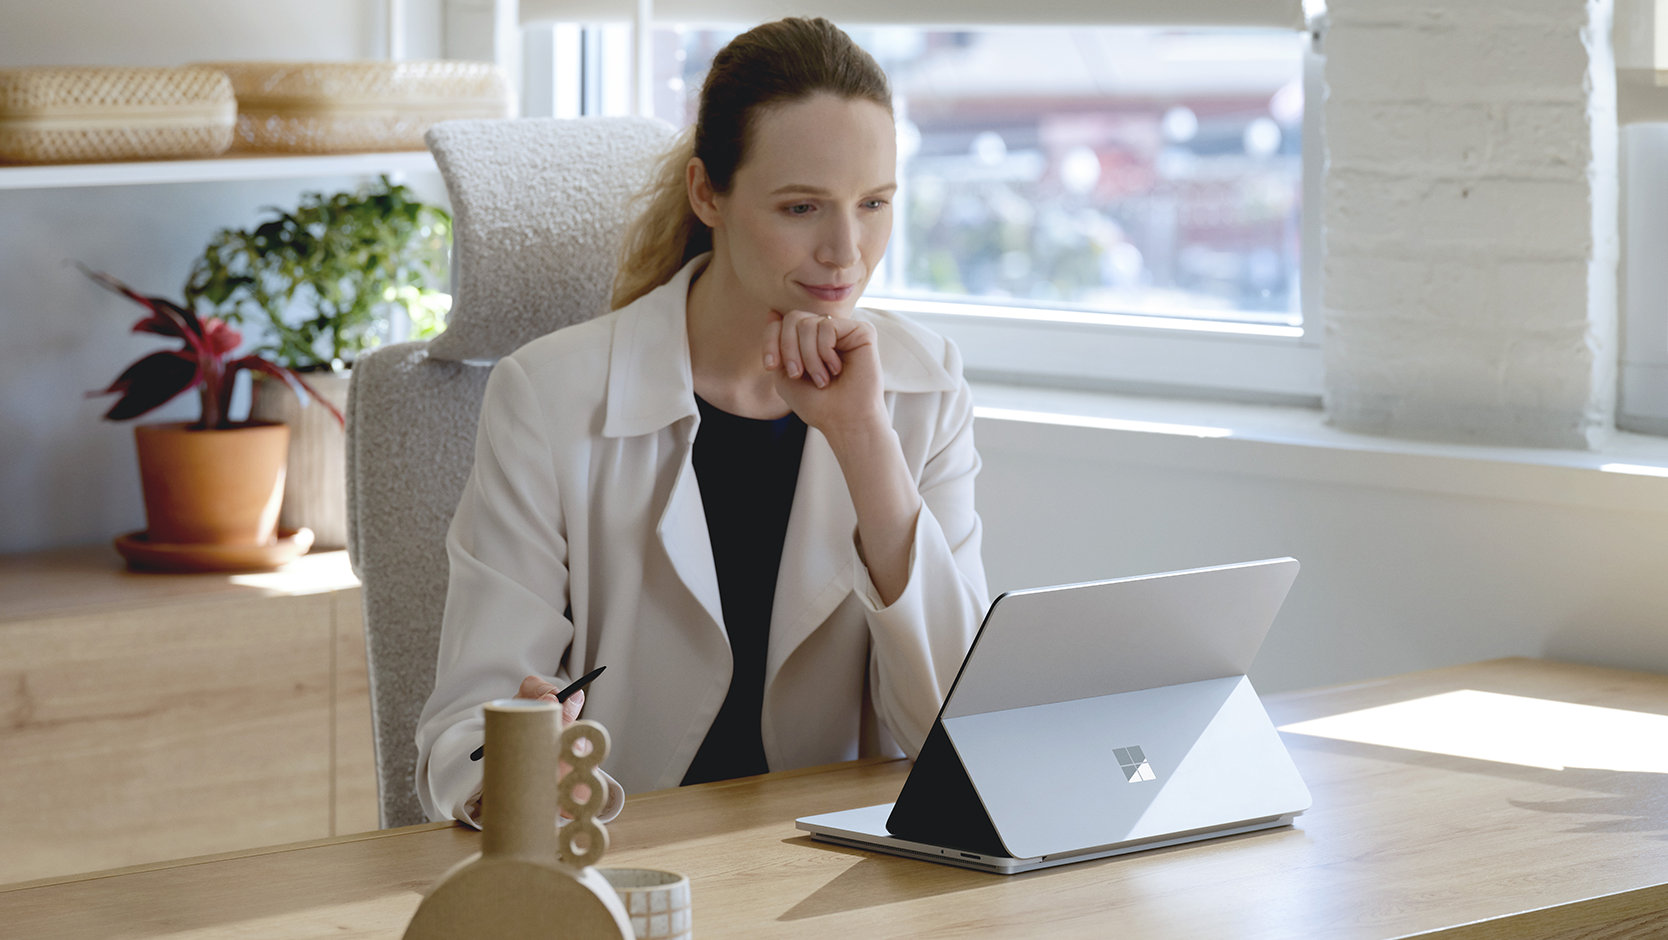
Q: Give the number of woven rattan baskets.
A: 2